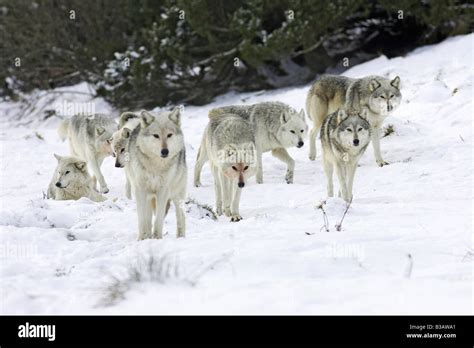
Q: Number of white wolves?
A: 8